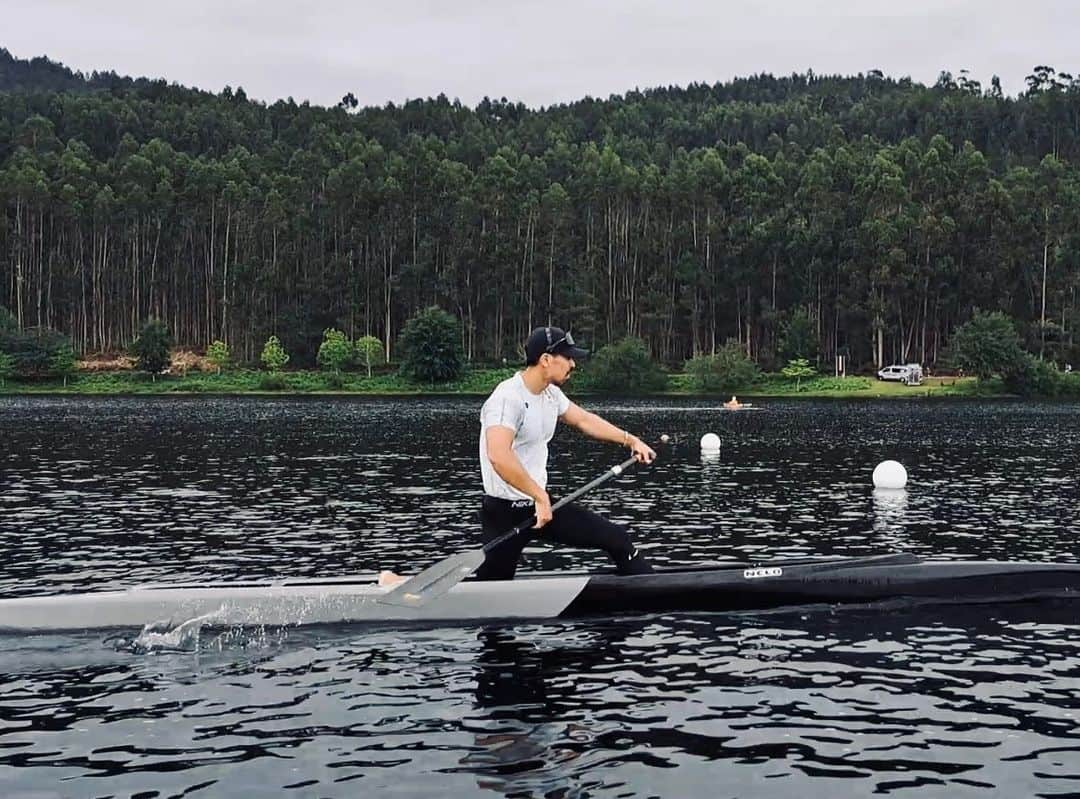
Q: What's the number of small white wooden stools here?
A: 0